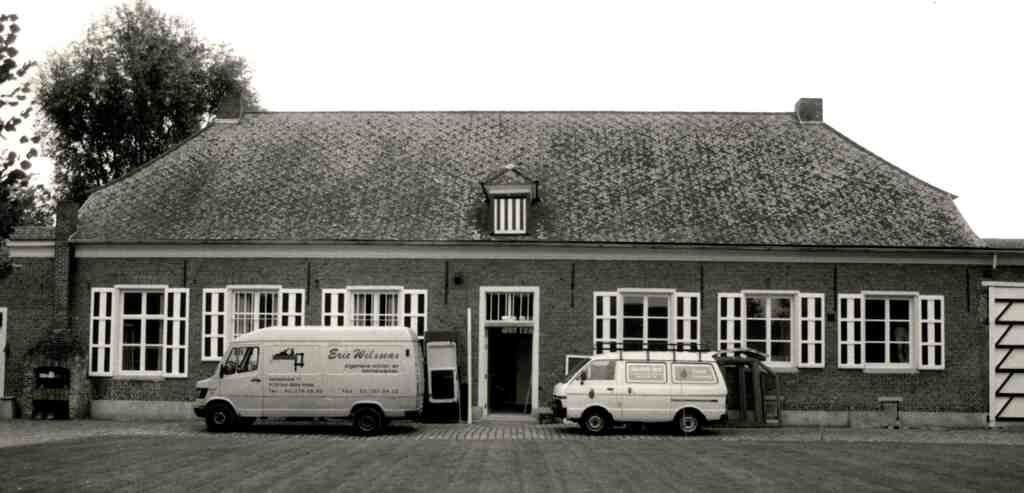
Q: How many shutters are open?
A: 12